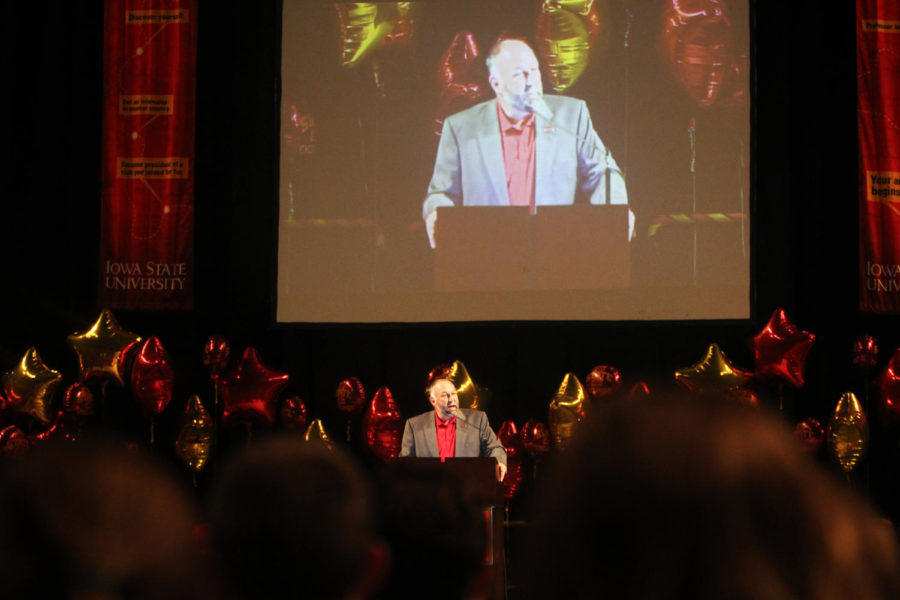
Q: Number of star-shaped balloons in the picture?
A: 5